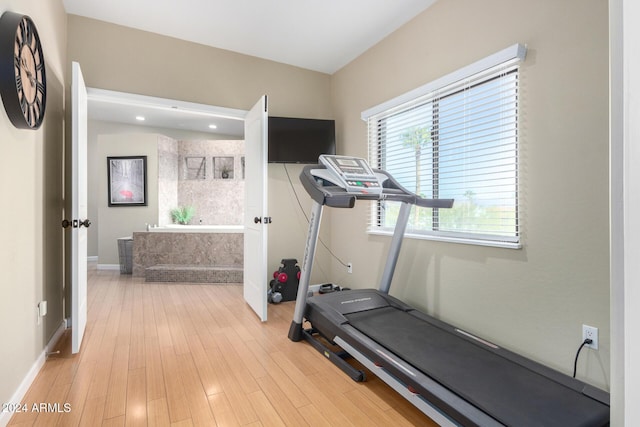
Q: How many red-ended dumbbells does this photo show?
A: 2